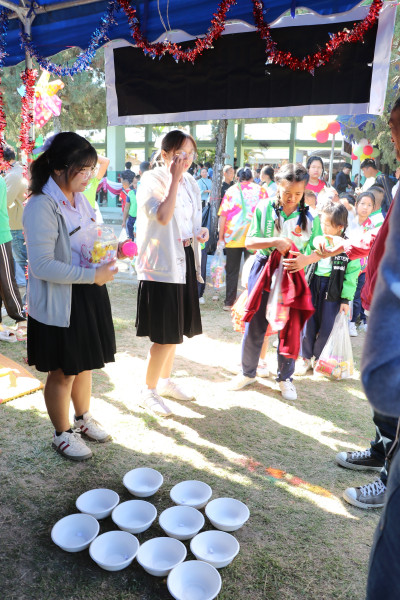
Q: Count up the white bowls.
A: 11